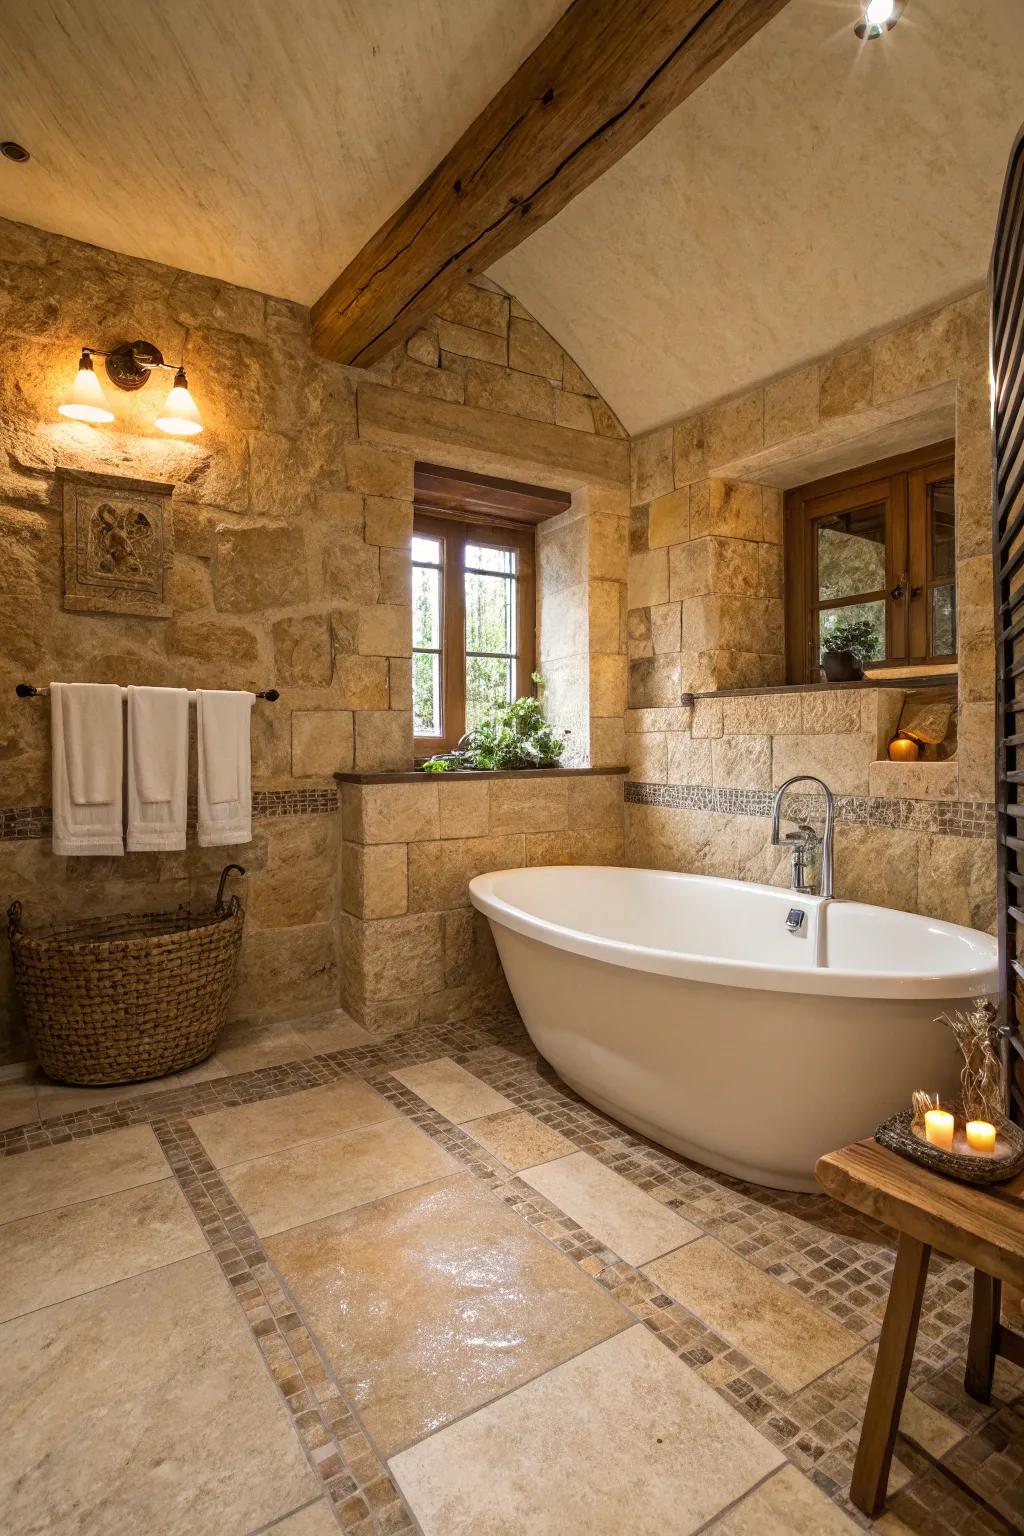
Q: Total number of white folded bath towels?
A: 3